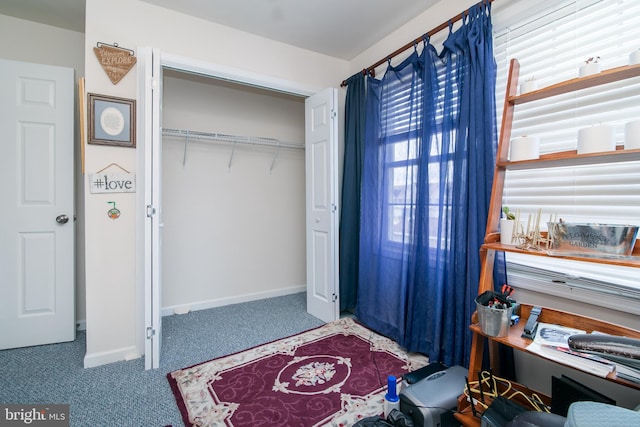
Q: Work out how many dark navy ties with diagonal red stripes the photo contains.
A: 0